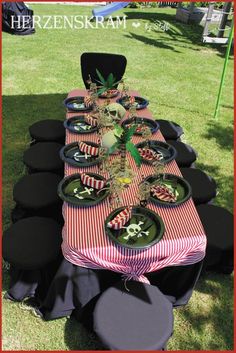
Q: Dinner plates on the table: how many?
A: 10